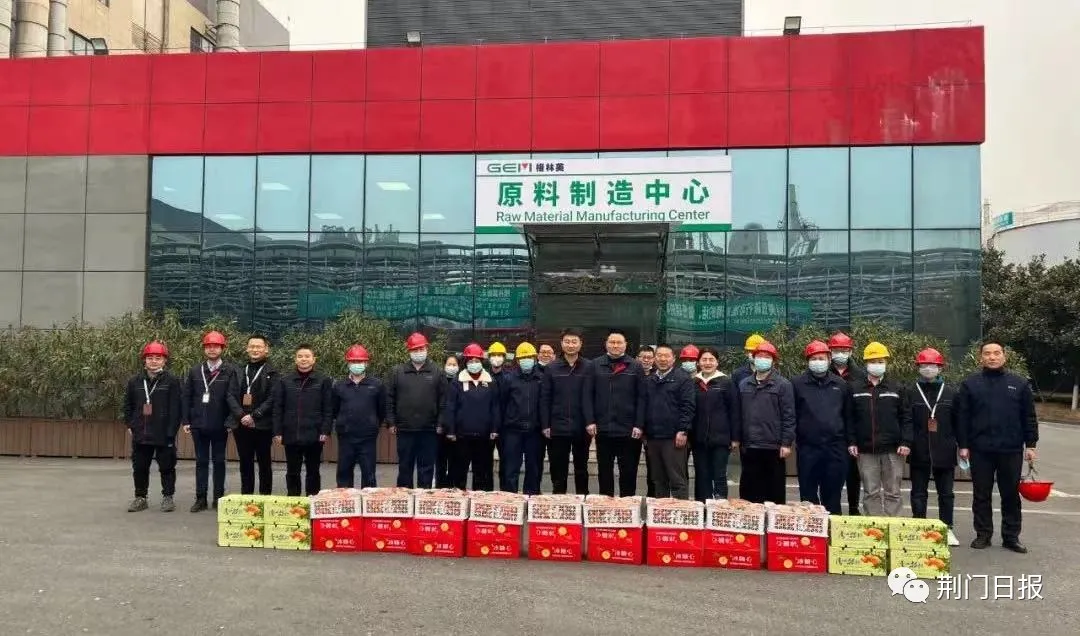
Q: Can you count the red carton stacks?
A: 9